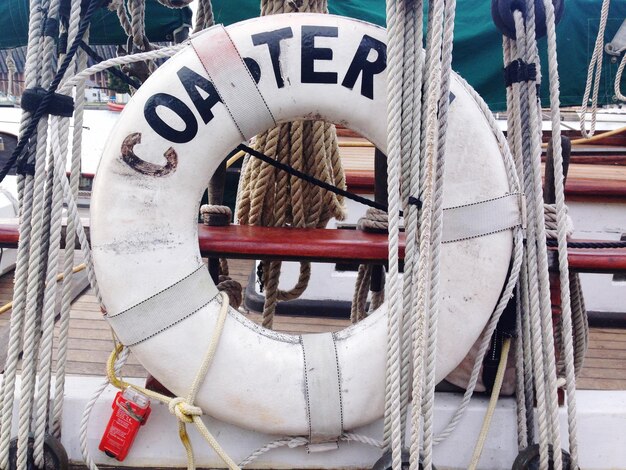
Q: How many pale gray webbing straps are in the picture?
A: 4